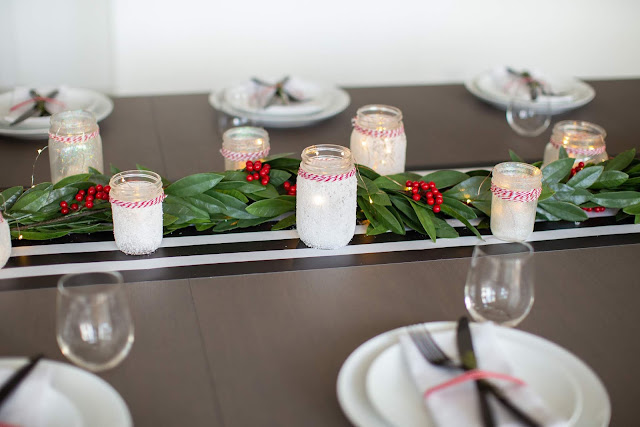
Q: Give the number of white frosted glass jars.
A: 8